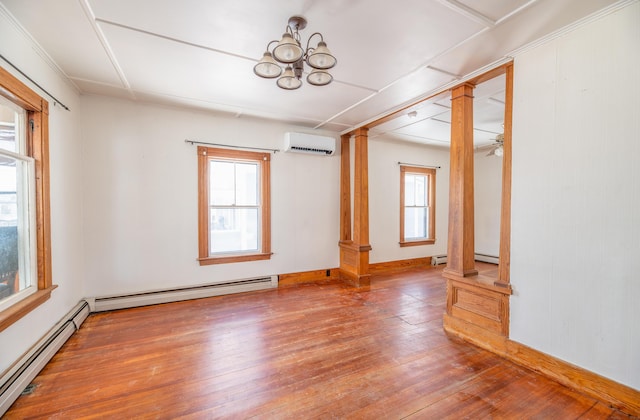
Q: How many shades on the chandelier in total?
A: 5